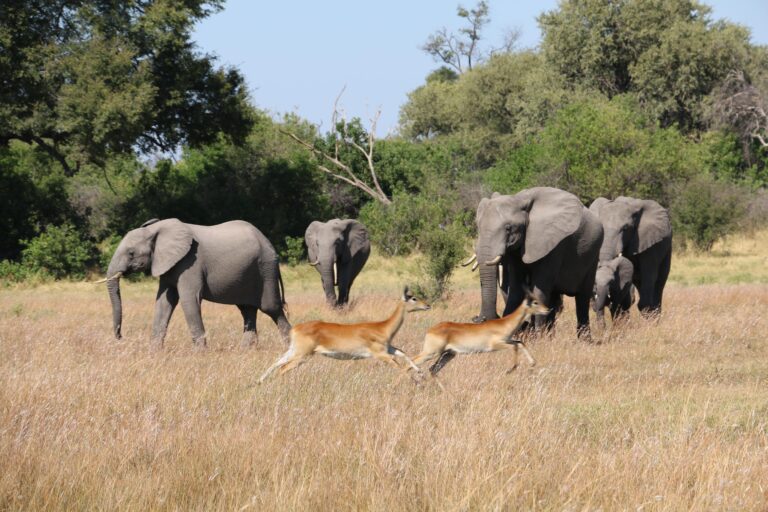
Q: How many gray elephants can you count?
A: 5